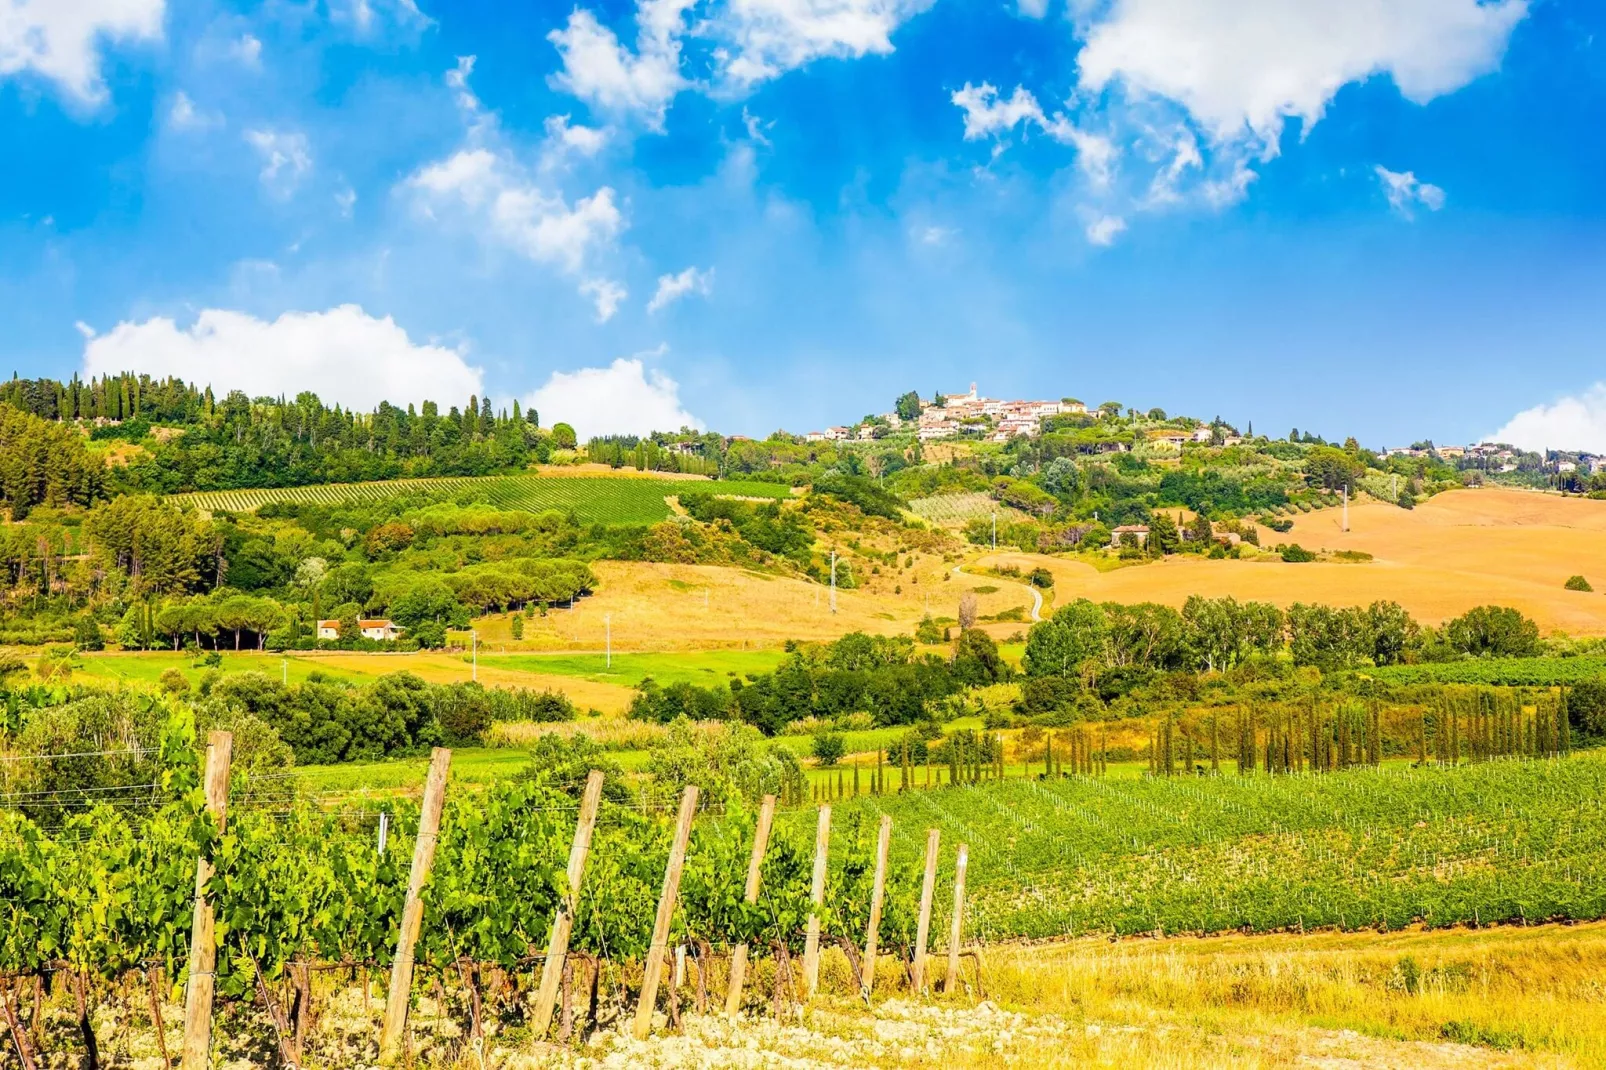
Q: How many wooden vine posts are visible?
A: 9